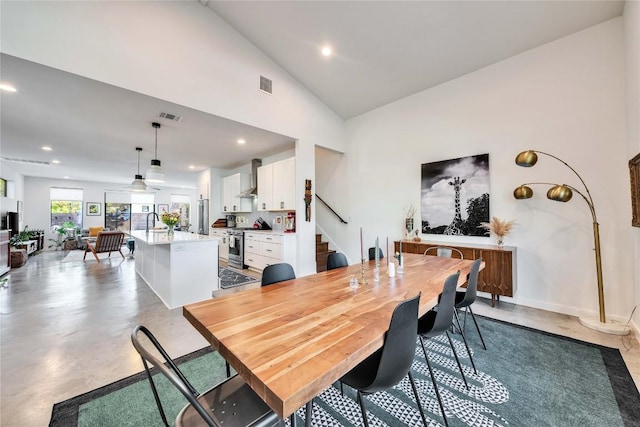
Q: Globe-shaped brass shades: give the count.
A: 3